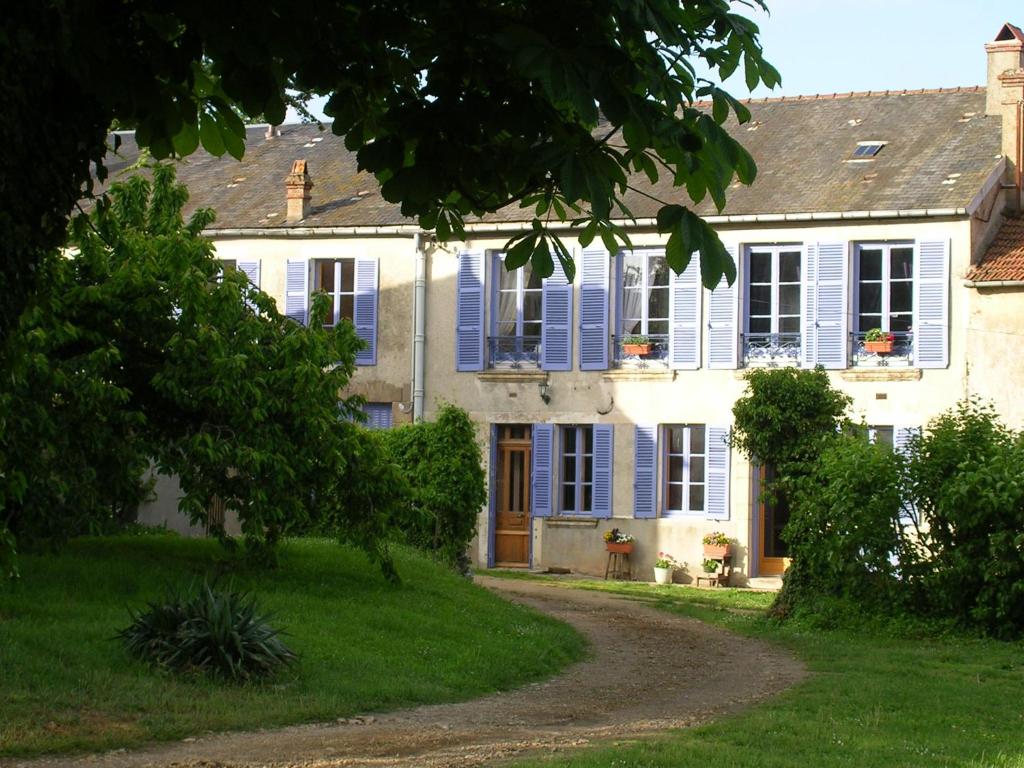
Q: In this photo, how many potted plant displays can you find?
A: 6